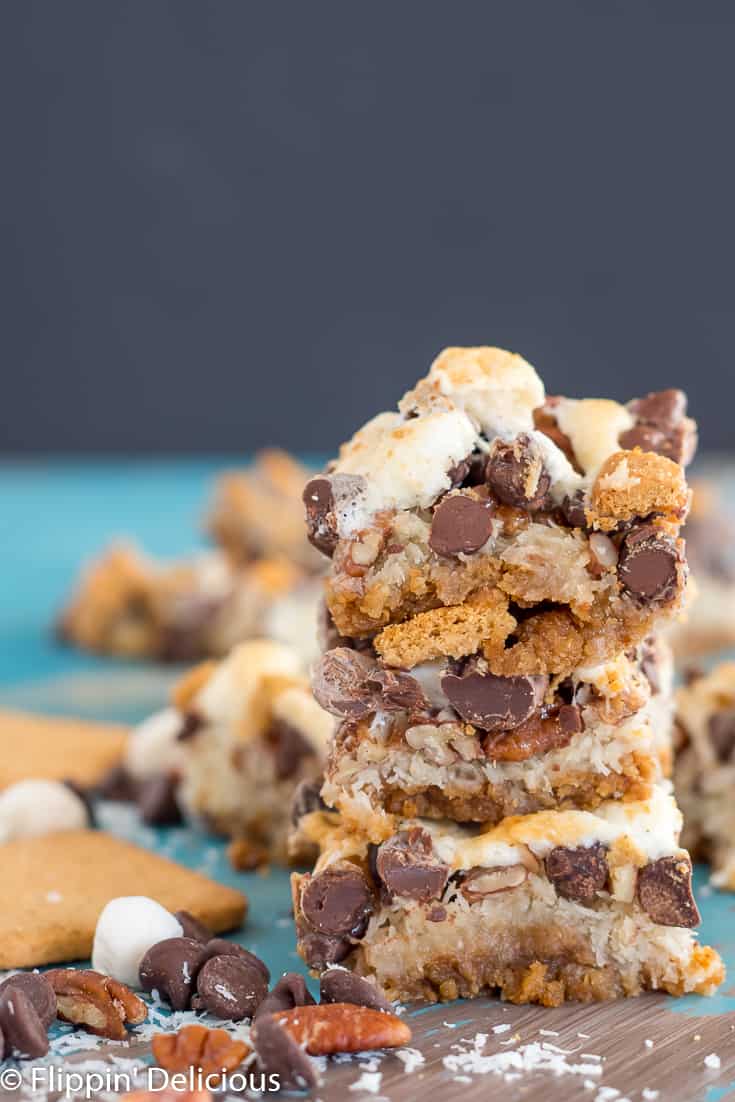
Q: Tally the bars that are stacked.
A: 3